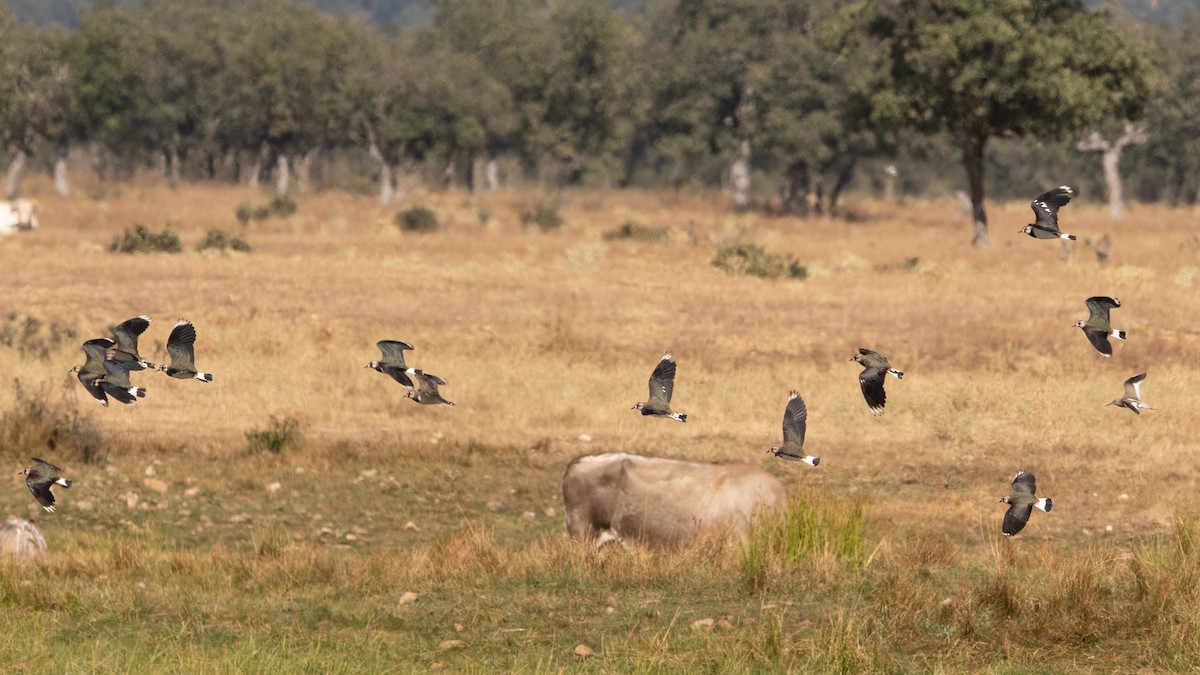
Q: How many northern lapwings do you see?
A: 13